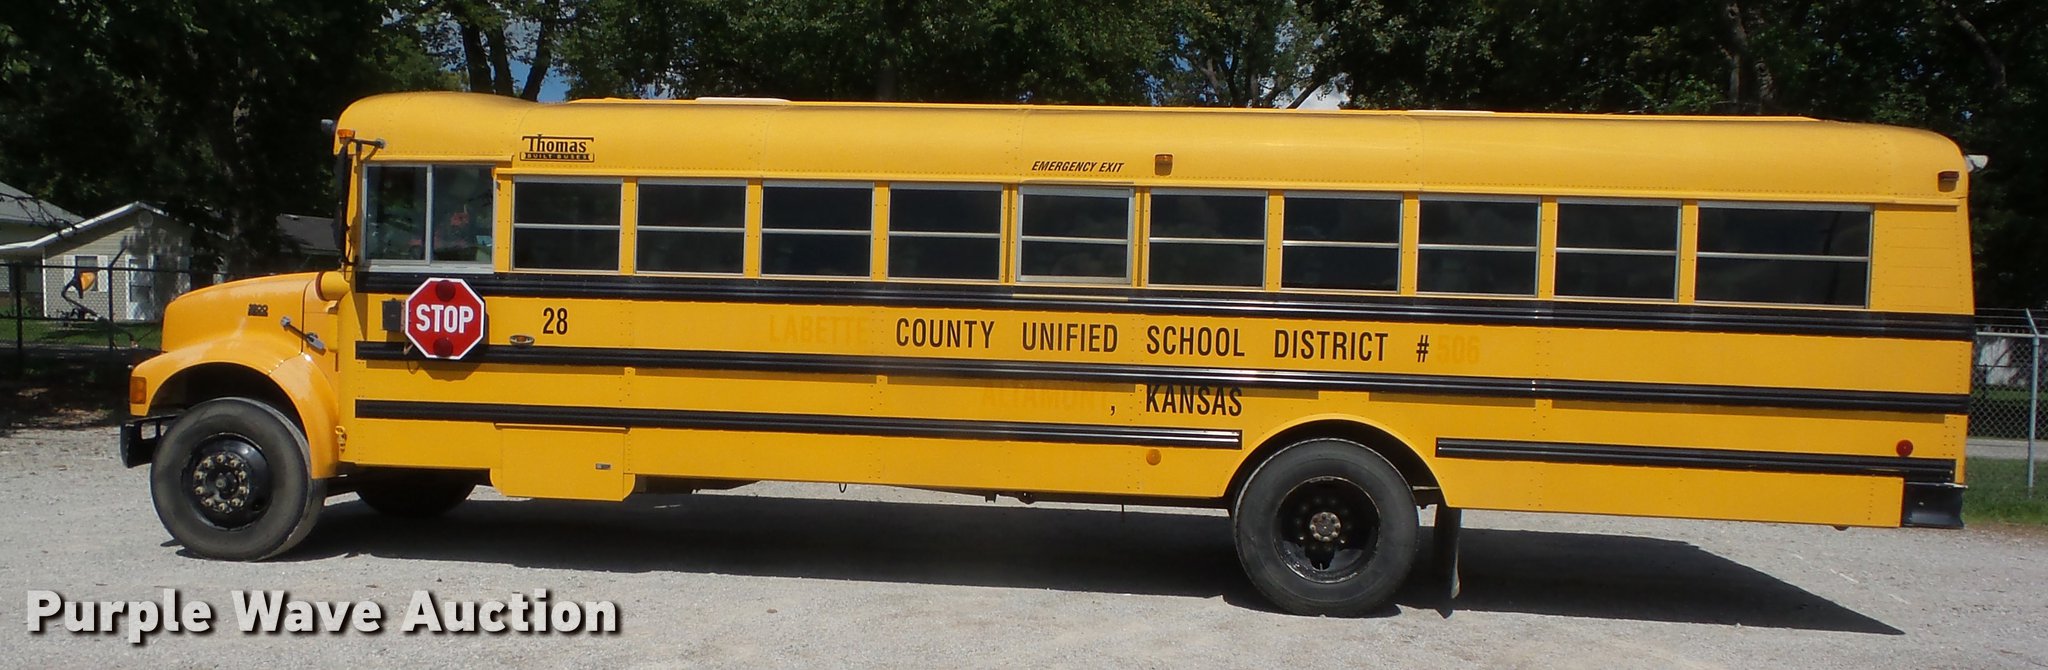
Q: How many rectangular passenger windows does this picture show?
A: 10